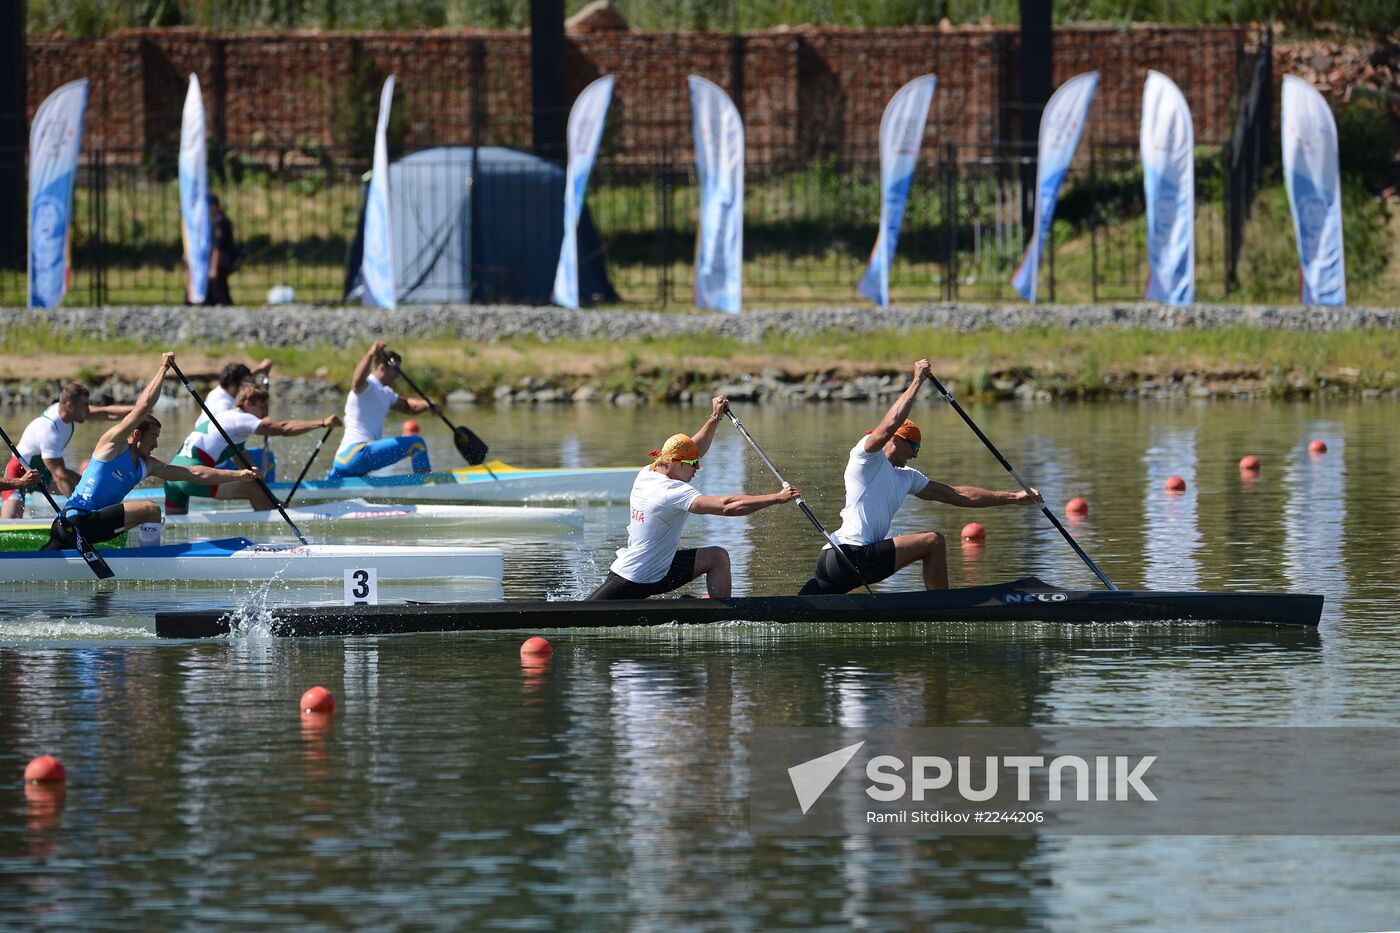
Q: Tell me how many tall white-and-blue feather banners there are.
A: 9